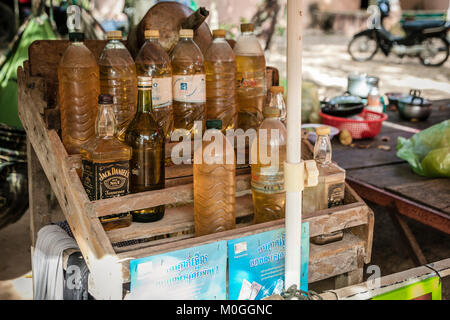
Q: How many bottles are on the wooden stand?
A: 12